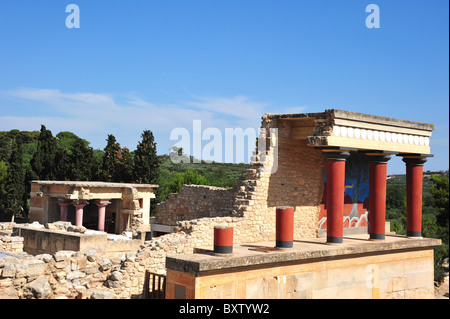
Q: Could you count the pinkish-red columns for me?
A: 3